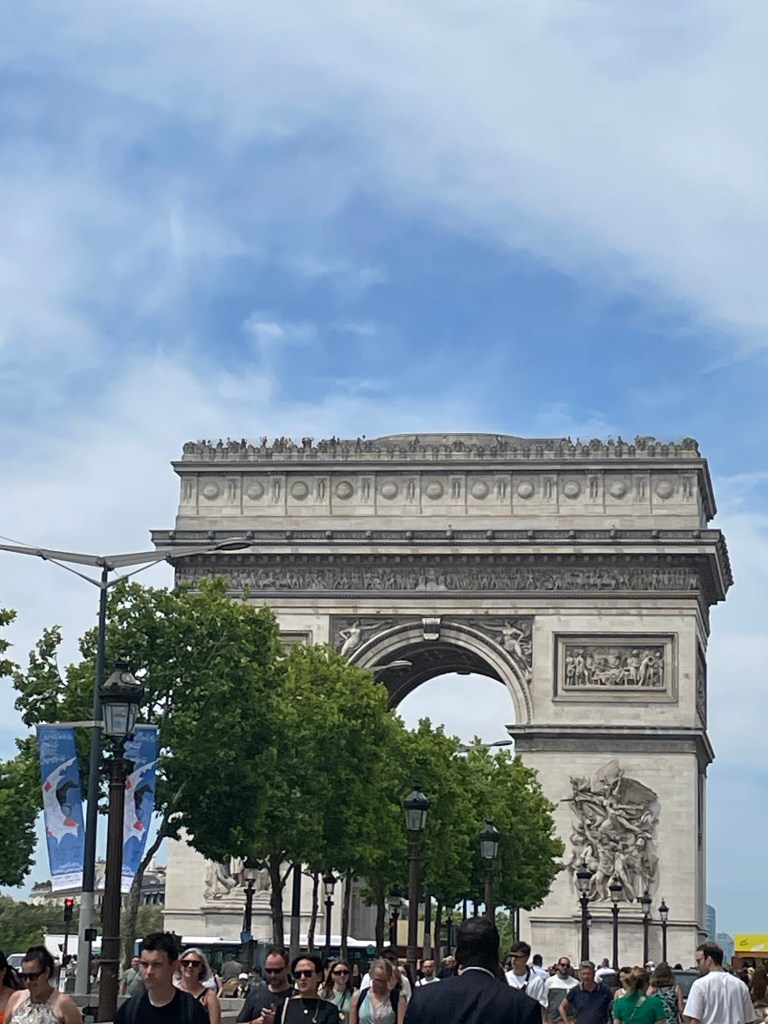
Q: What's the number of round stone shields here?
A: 11